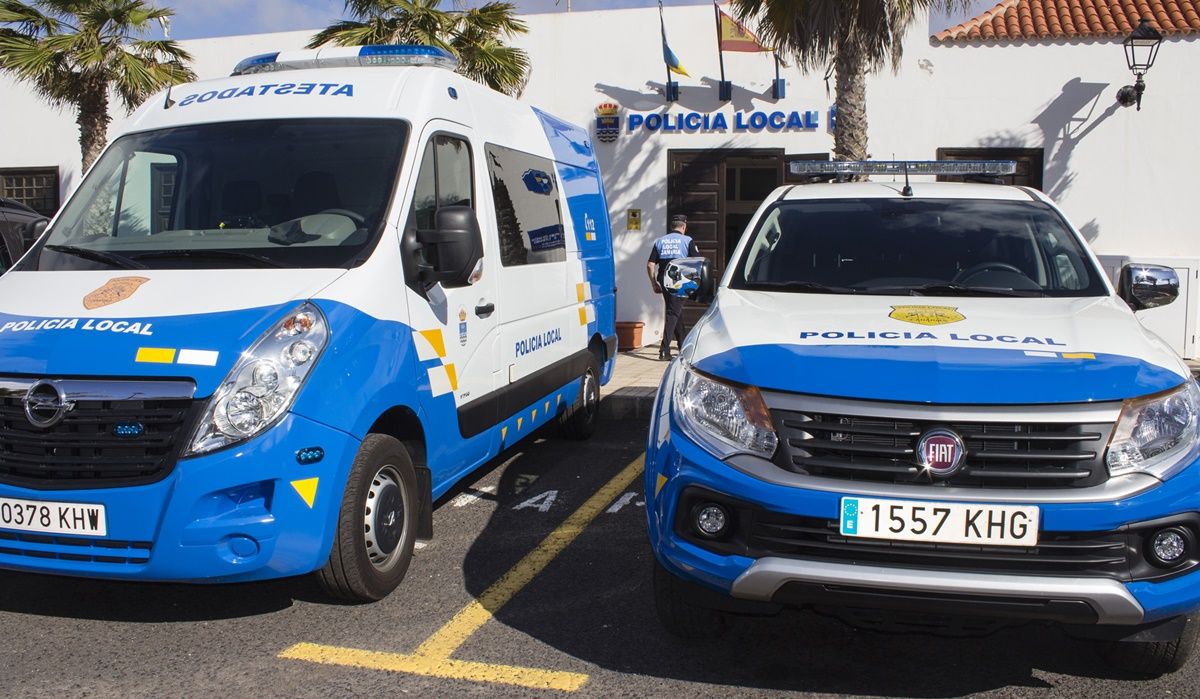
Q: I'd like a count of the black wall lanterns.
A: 1